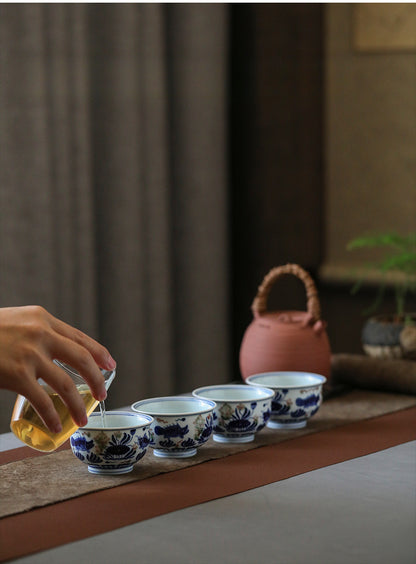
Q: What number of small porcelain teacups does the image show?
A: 4